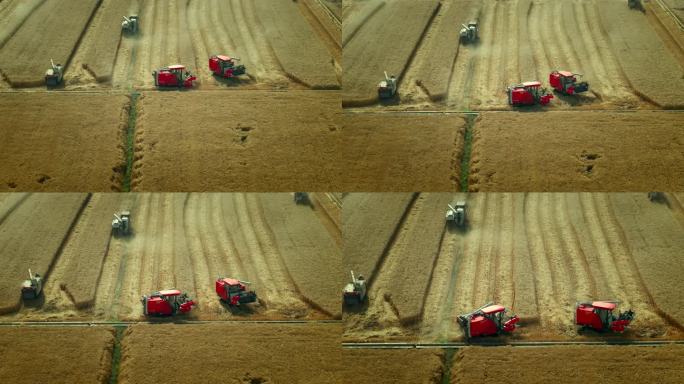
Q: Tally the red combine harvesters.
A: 8